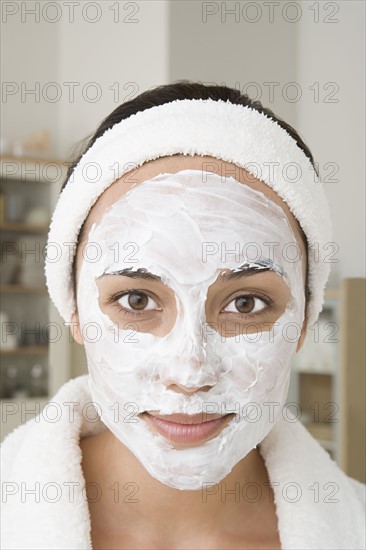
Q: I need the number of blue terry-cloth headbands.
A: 0